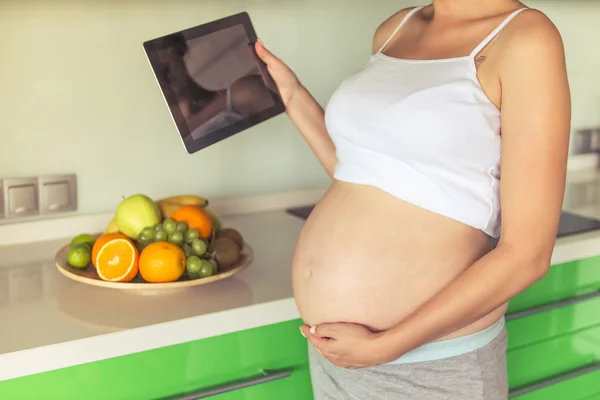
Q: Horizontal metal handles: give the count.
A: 3